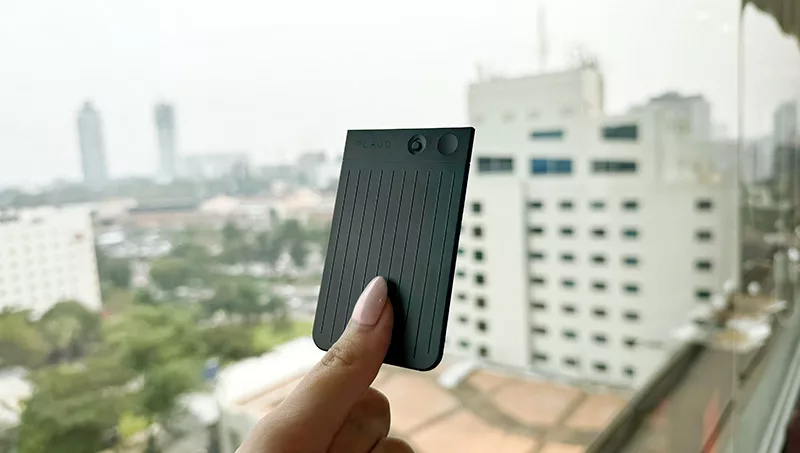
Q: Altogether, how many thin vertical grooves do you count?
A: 10